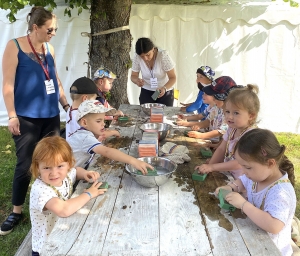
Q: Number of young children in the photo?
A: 9